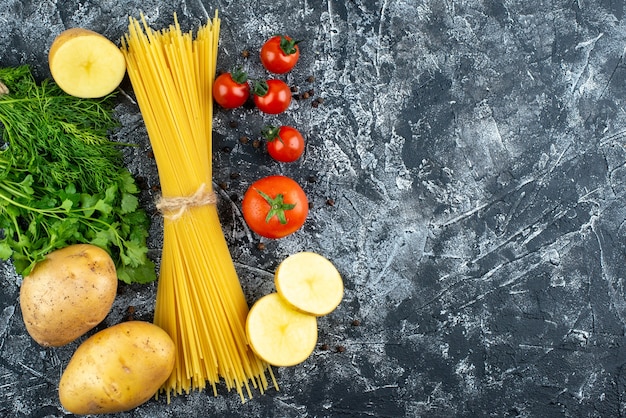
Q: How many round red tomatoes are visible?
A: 5